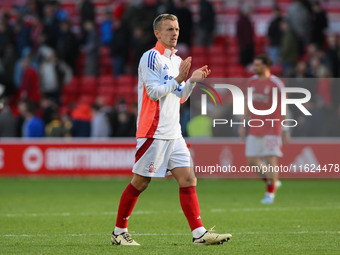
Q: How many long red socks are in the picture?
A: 2